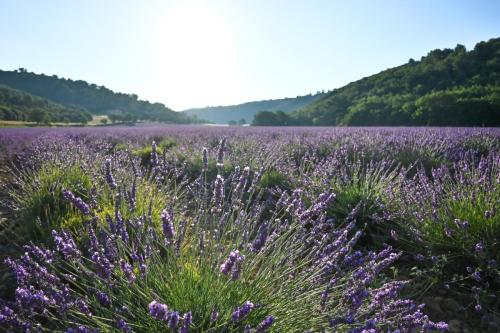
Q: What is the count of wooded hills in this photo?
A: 3